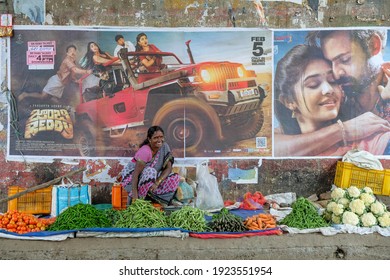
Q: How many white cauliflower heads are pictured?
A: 13